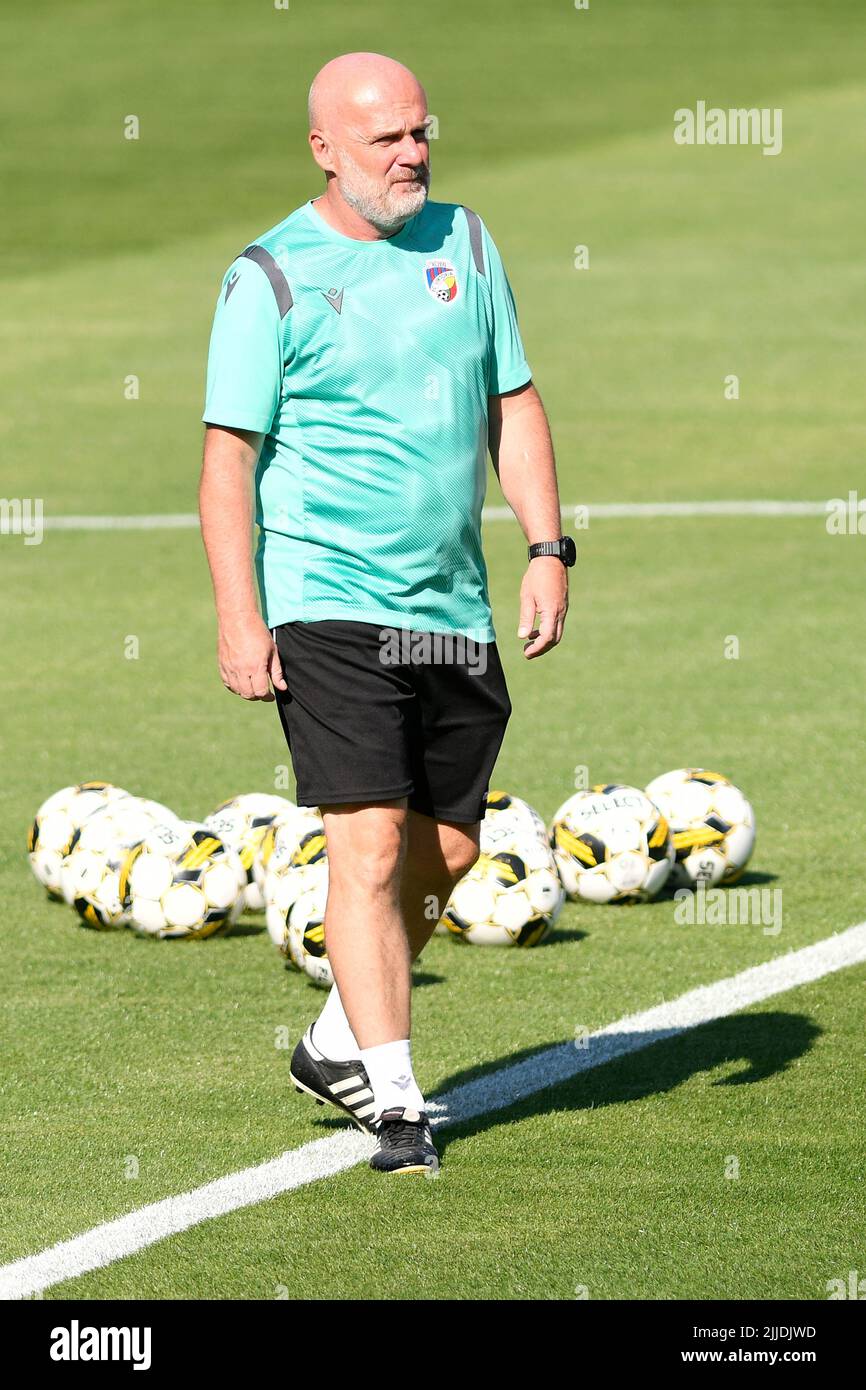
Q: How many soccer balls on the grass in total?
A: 11